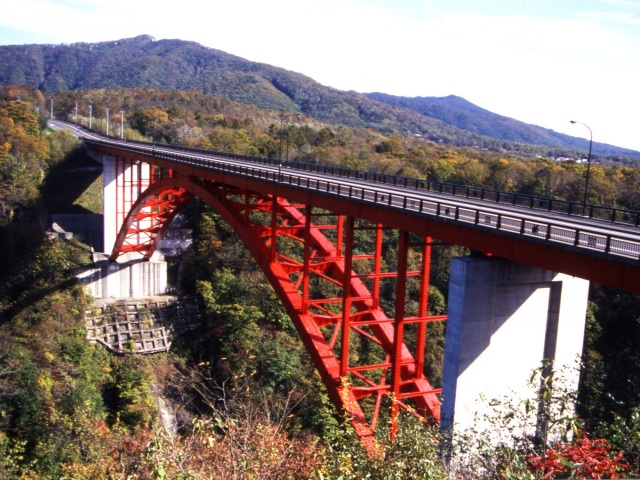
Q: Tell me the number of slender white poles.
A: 5